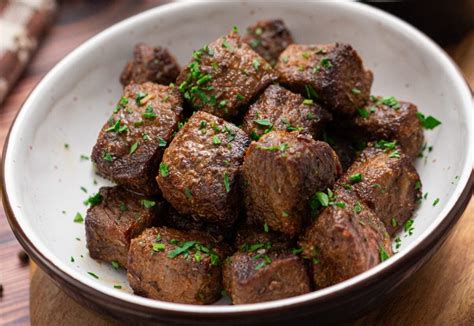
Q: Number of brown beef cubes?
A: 14